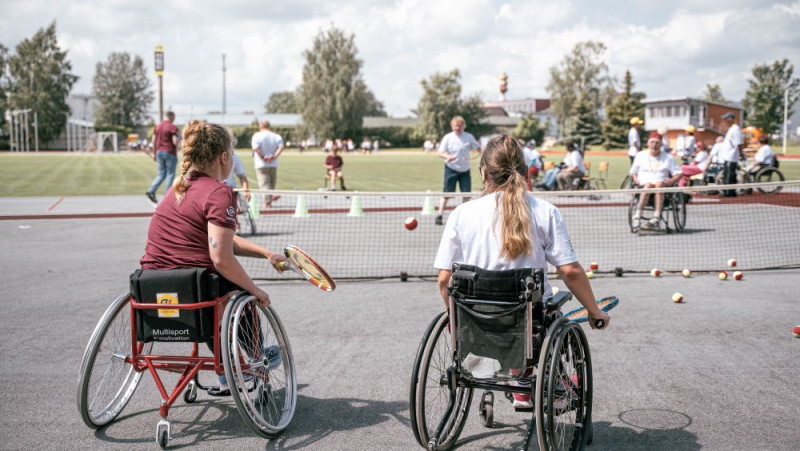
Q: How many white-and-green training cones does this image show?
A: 4